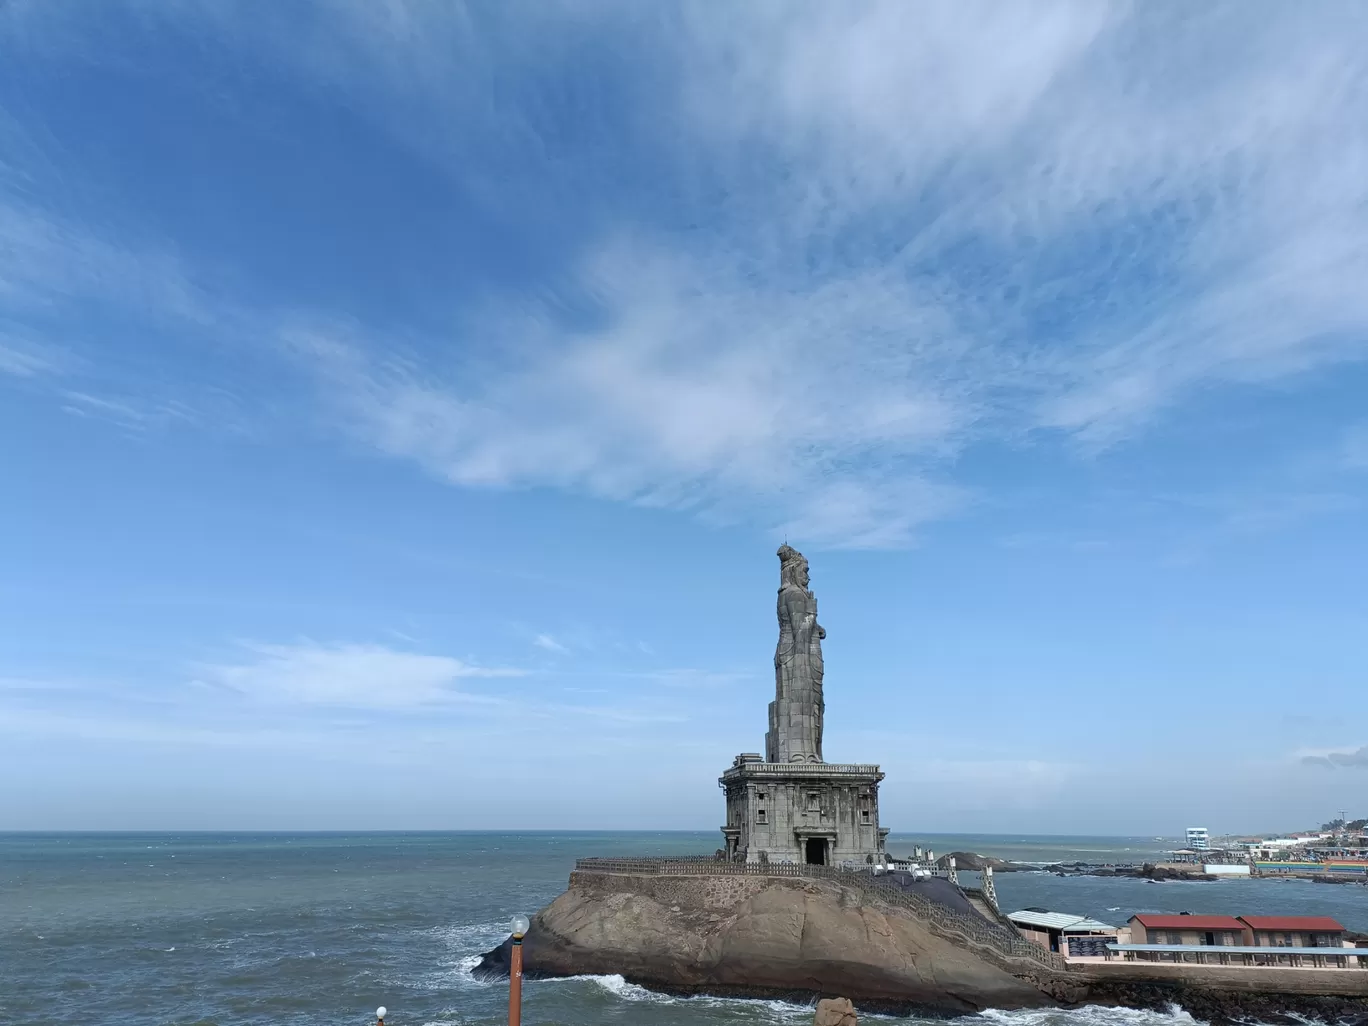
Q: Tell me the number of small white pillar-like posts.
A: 4